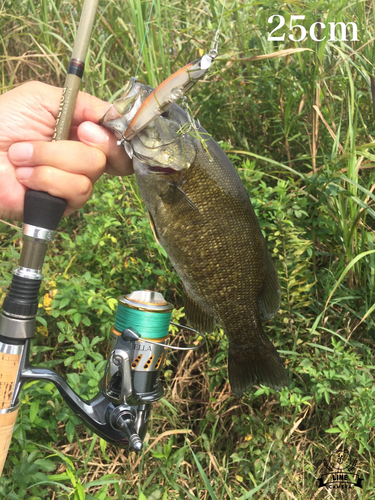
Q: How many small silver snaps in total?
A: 1